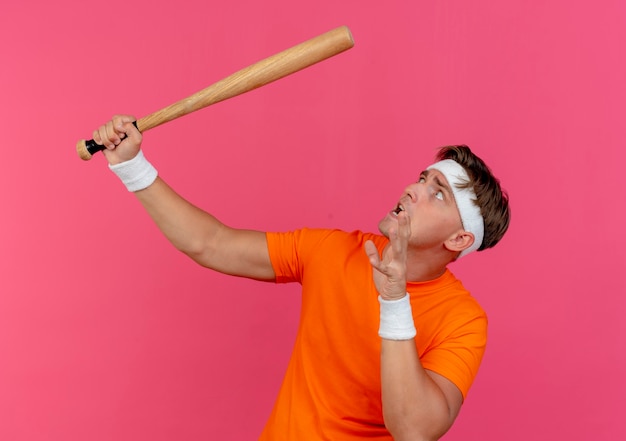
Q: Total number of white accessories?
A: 3